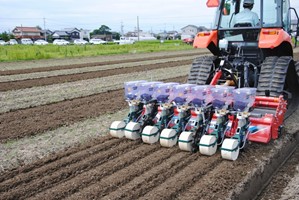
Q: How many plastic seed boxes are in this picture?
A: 7